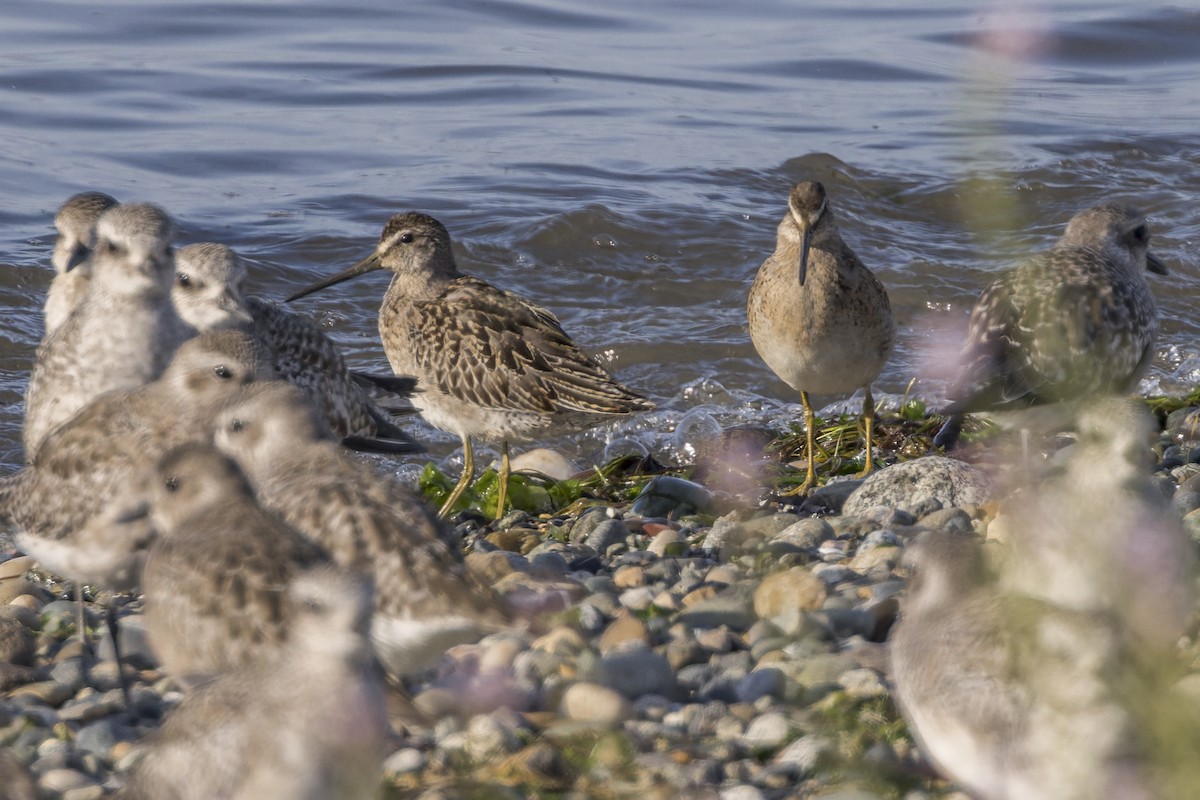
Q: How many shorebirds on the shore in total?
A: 12